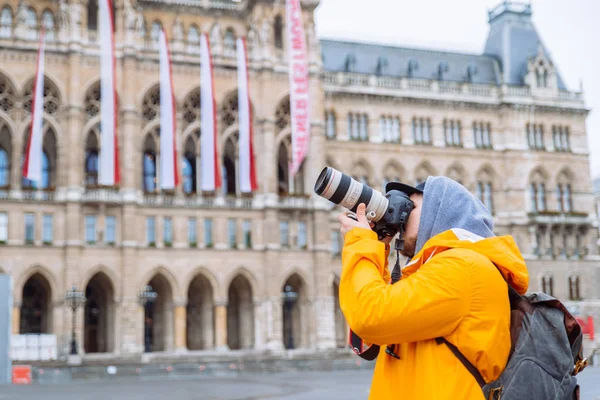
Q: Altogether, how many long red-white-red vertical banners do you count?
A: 5